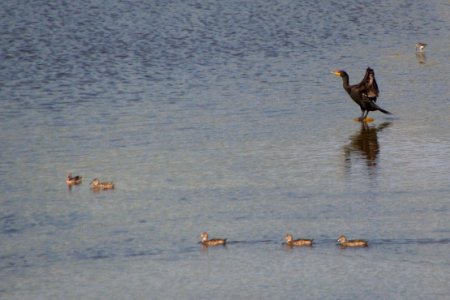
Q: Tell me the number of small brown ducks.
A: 5